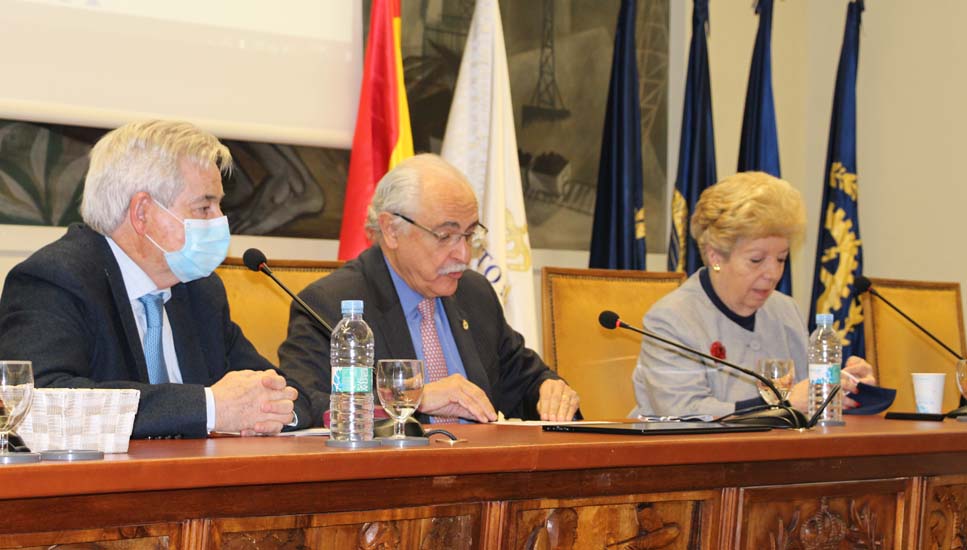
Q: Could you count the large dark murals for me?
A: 1